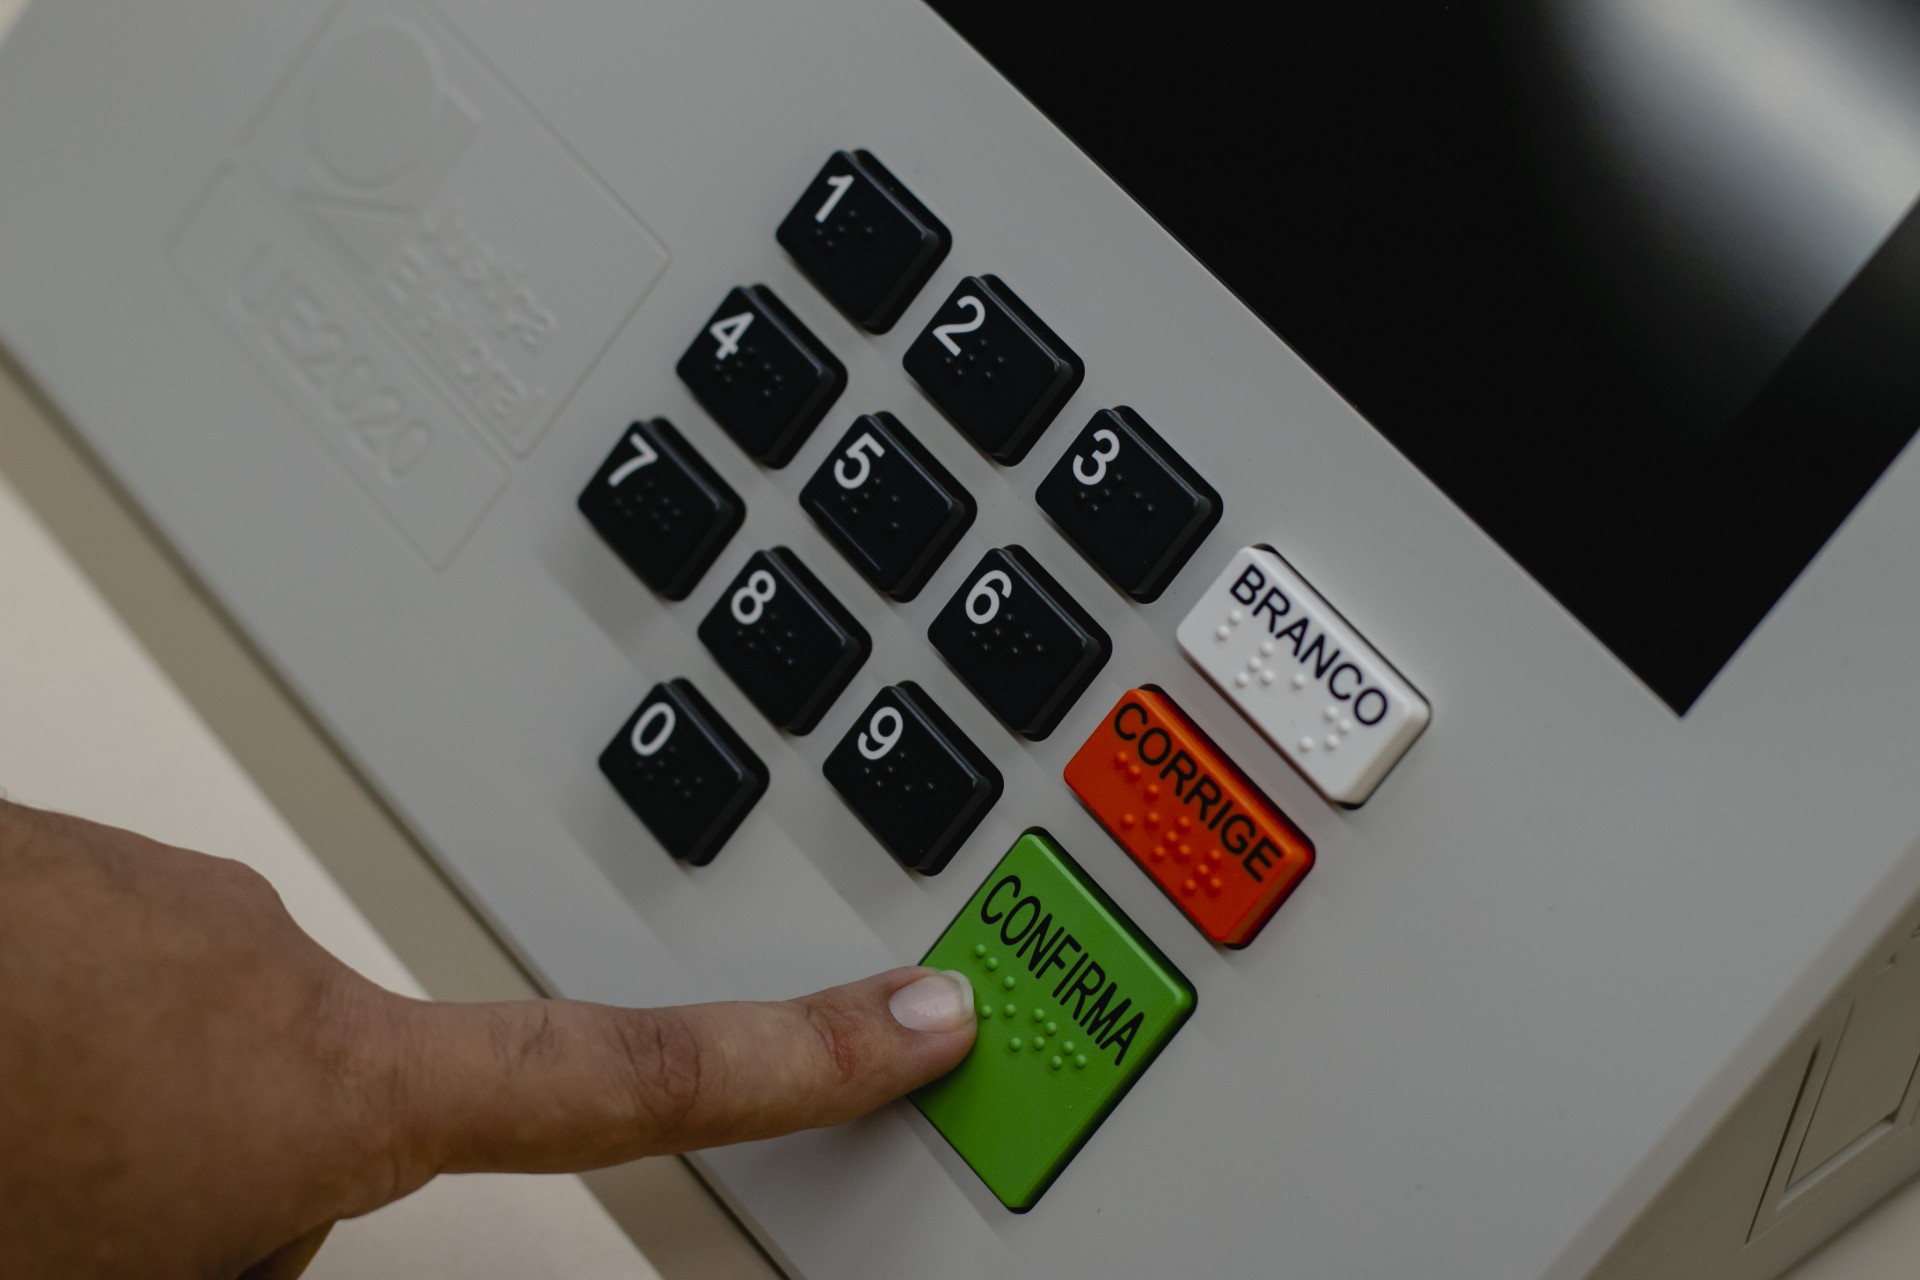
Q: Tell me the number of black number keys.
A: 10